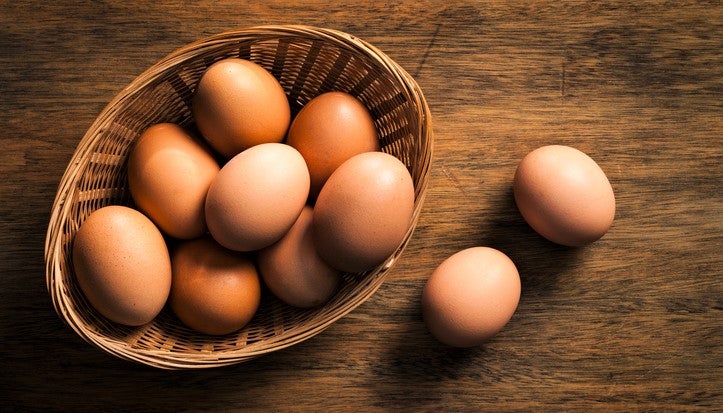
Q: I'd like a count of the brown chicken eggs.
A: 10